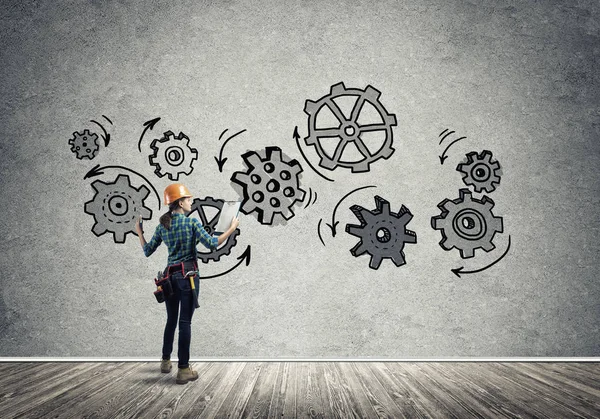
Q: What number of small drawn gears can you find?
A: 3